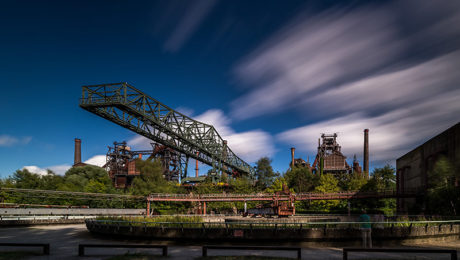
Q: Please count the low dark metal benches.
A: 4